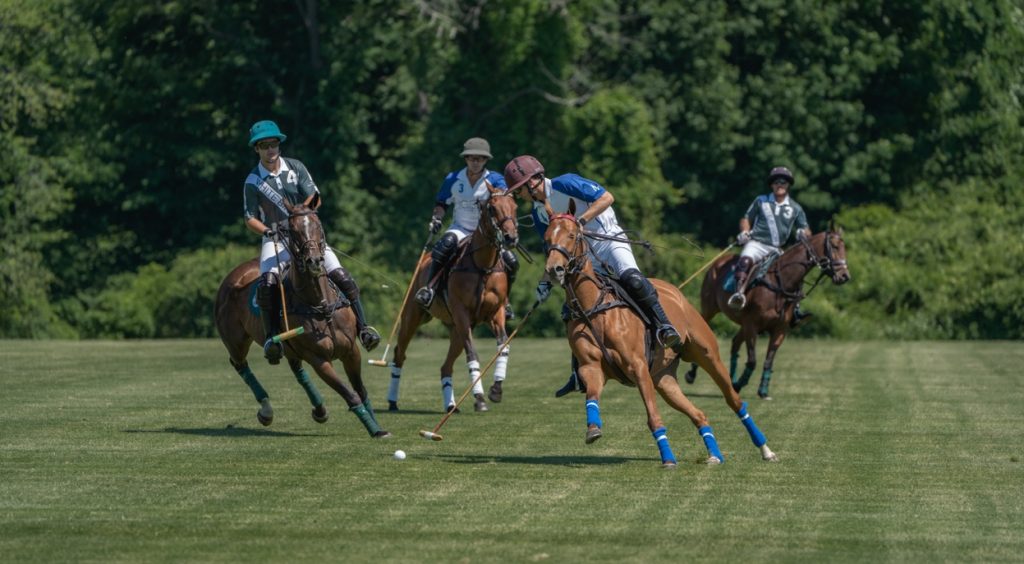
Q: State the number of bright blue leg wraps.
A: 4